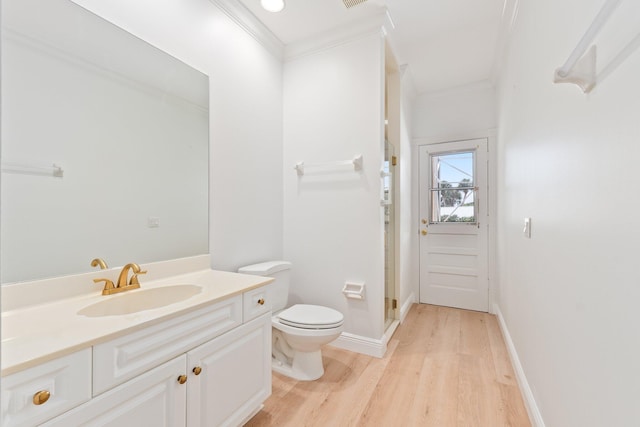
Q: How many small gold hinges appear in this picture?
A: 2